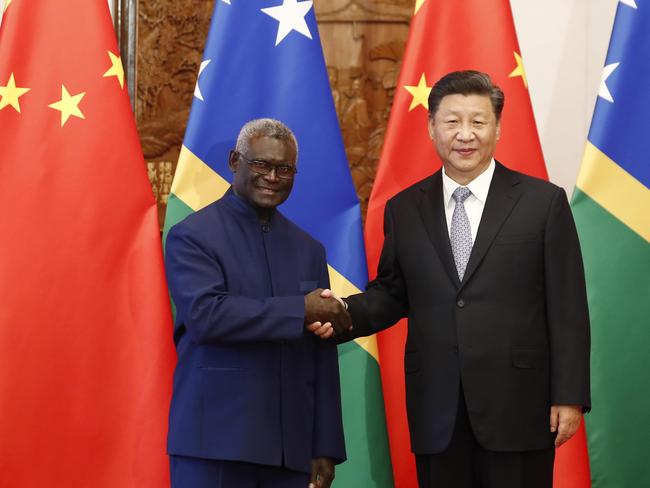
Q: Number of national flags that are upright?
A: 4